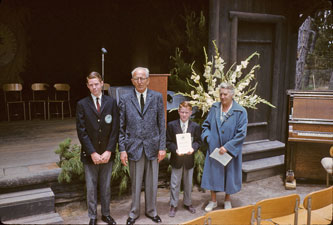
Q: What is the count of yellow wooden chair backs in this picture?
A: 4